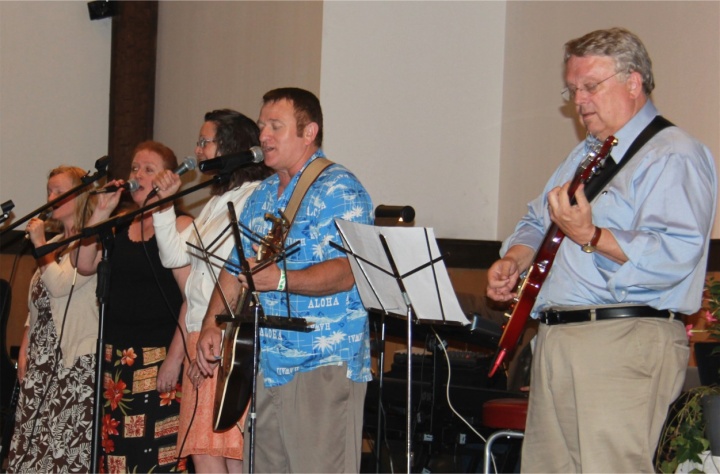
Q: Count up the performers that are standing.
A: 5